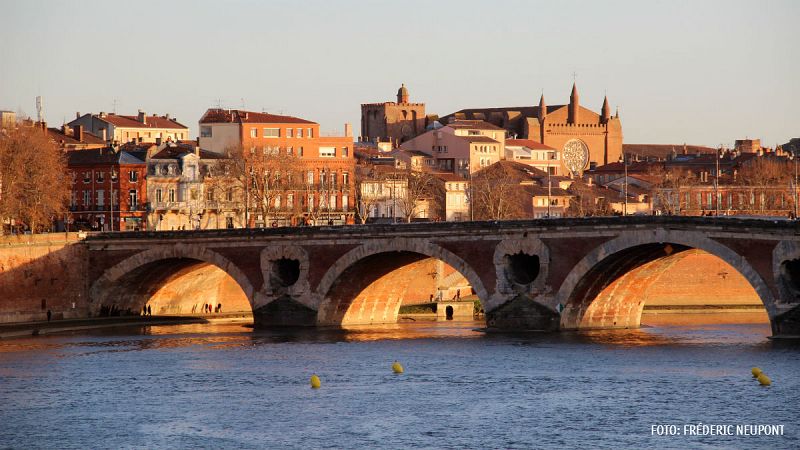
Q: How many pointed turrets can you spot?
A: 3